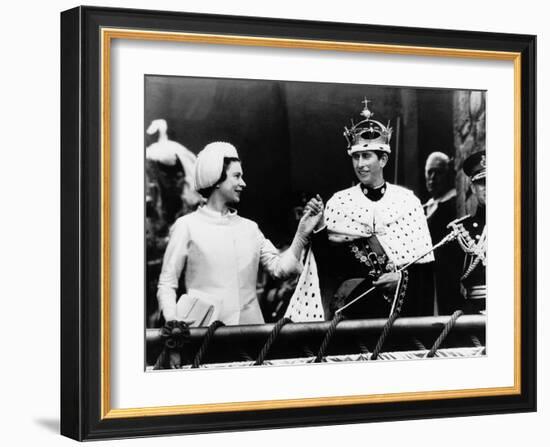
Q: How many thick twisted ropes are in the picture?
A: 5